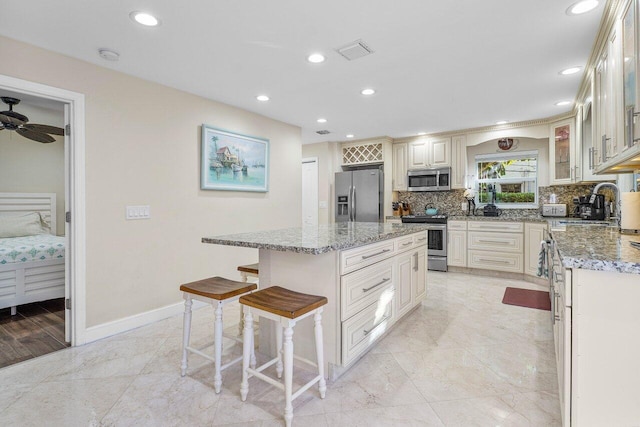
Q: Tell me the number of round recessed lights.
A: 11